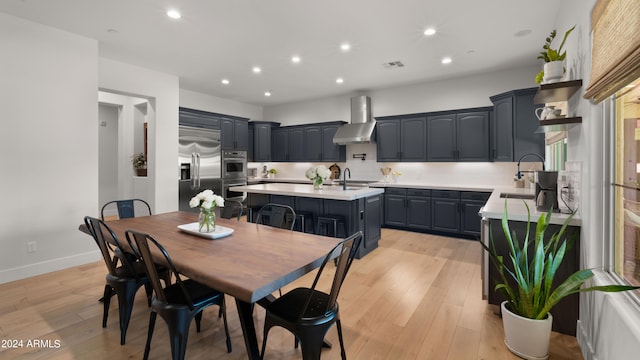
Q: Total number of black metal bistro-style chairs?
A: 6